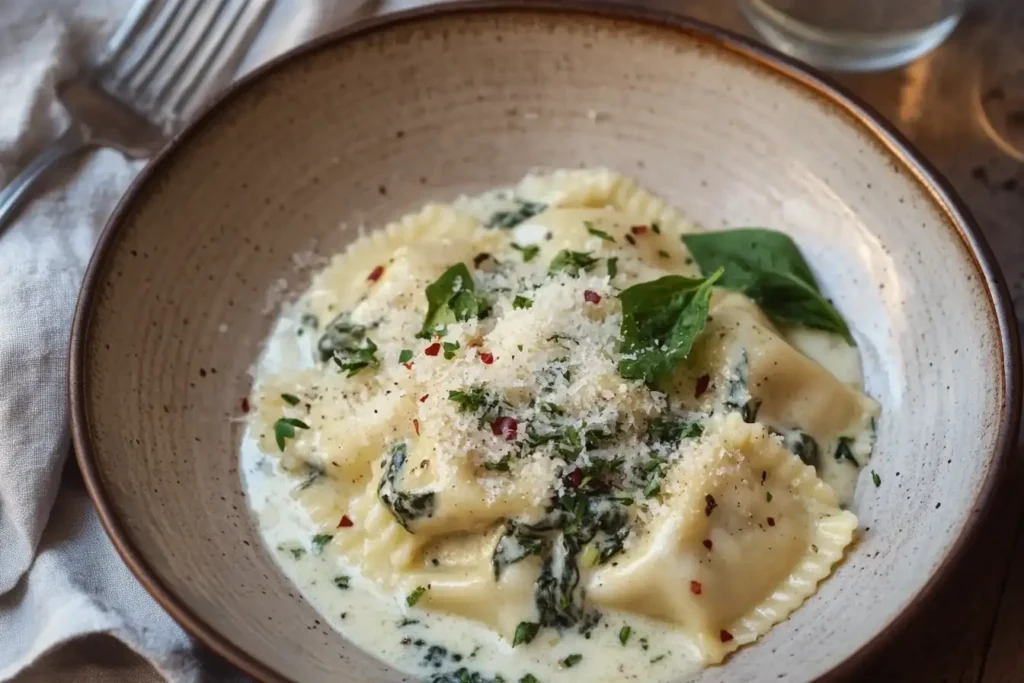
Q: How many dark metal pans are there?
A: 0